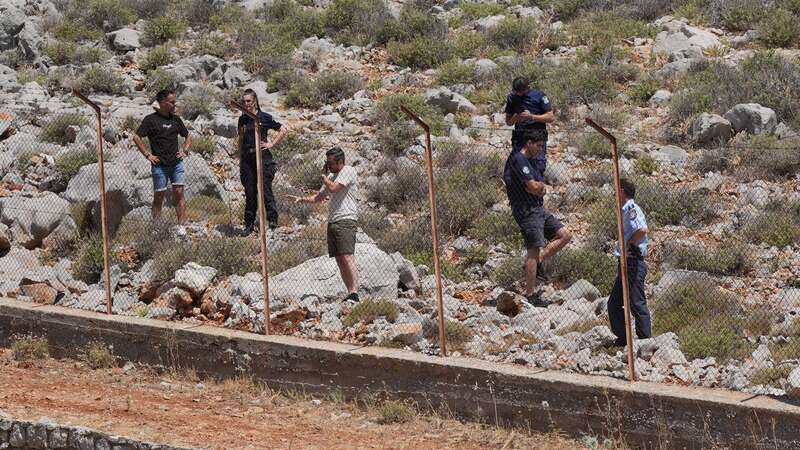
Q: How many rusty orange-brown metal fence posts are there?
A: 4